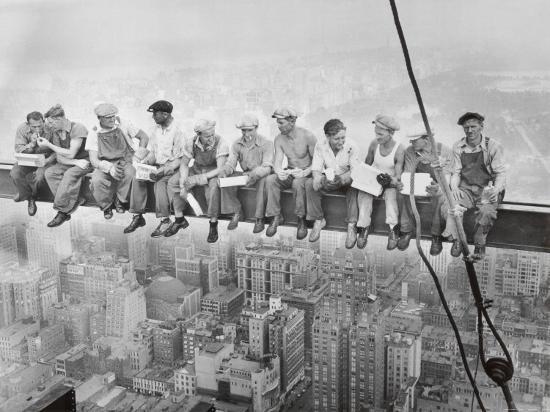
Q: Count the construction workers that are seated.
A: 11